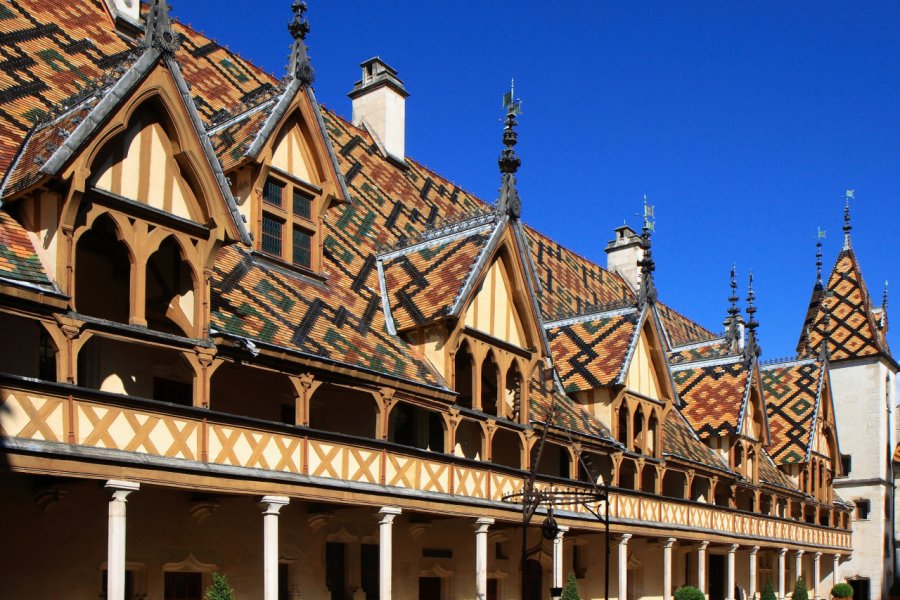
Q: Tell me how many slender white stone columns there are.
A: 14